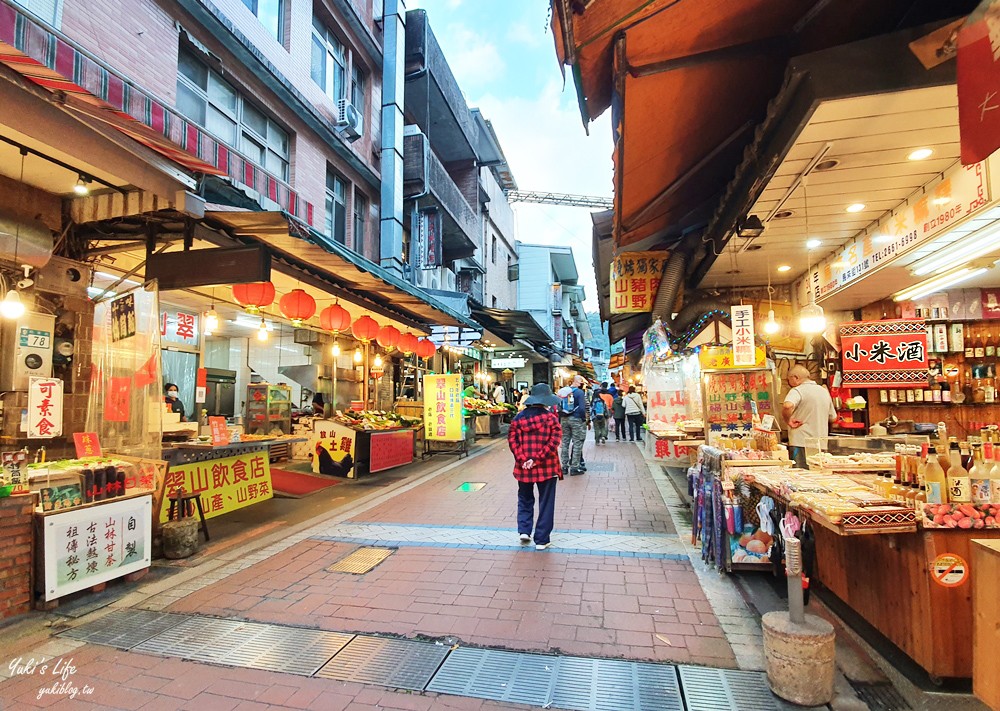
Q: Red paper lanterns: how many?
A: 7